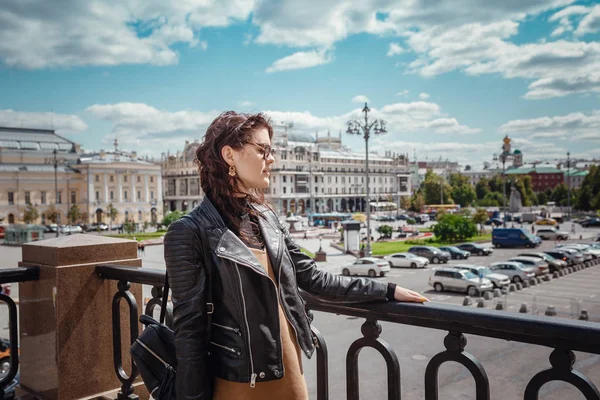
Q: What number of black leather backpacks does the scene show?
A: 1